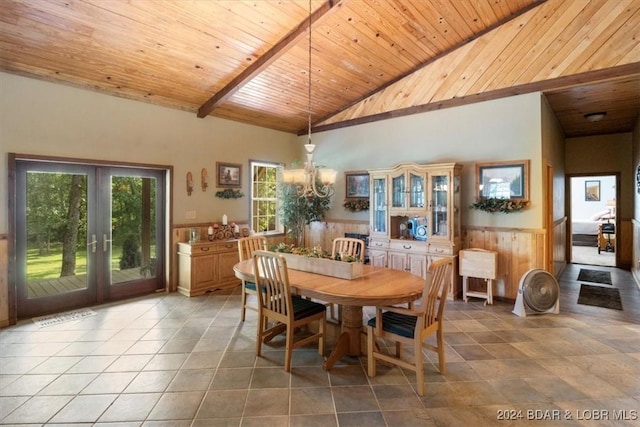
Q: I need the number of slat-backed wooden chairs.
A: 4